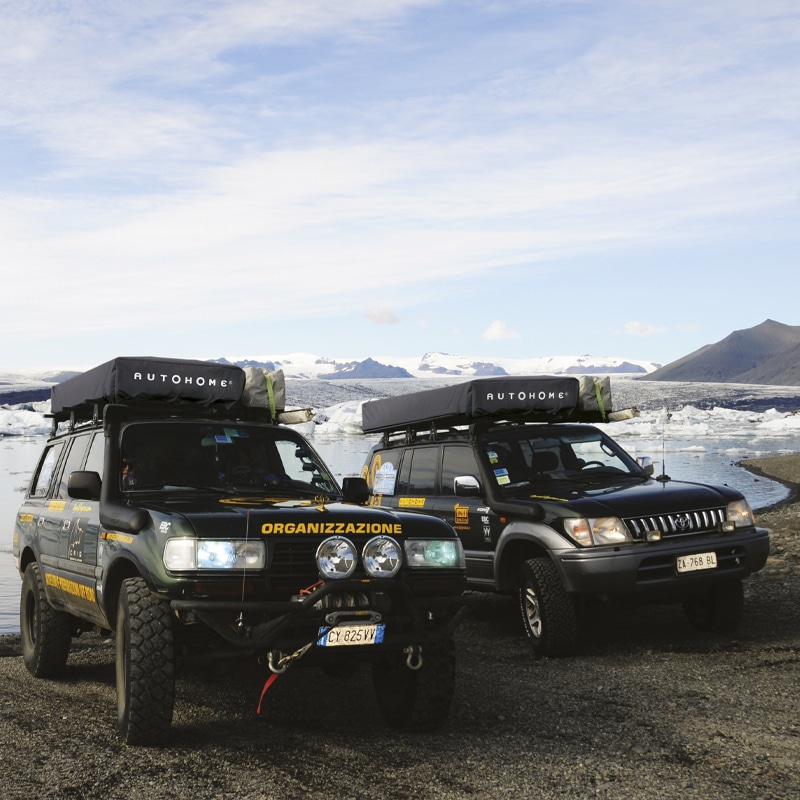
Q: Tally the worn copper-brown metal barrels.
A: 0